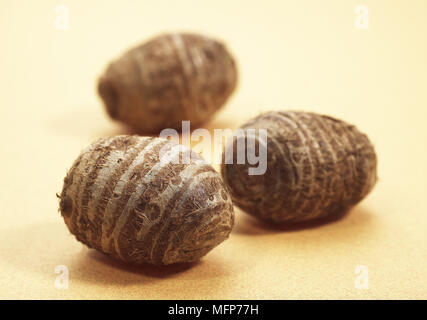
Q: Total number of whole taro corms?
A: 3